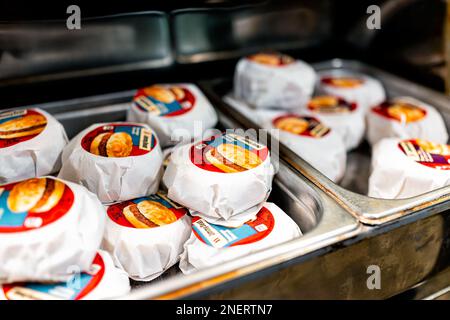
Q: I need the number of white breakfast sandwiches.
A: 14